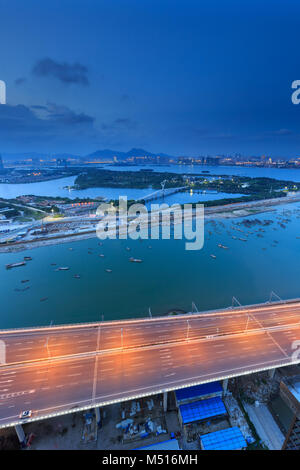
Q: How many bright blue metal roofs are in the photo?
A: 3